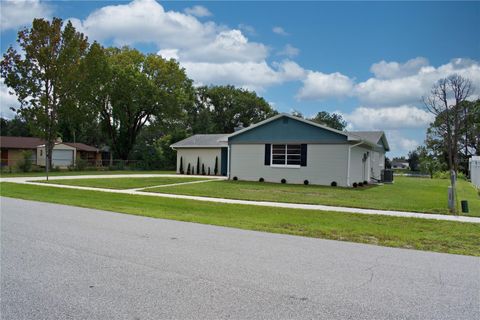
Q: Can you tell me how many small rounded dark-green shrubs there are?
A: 8